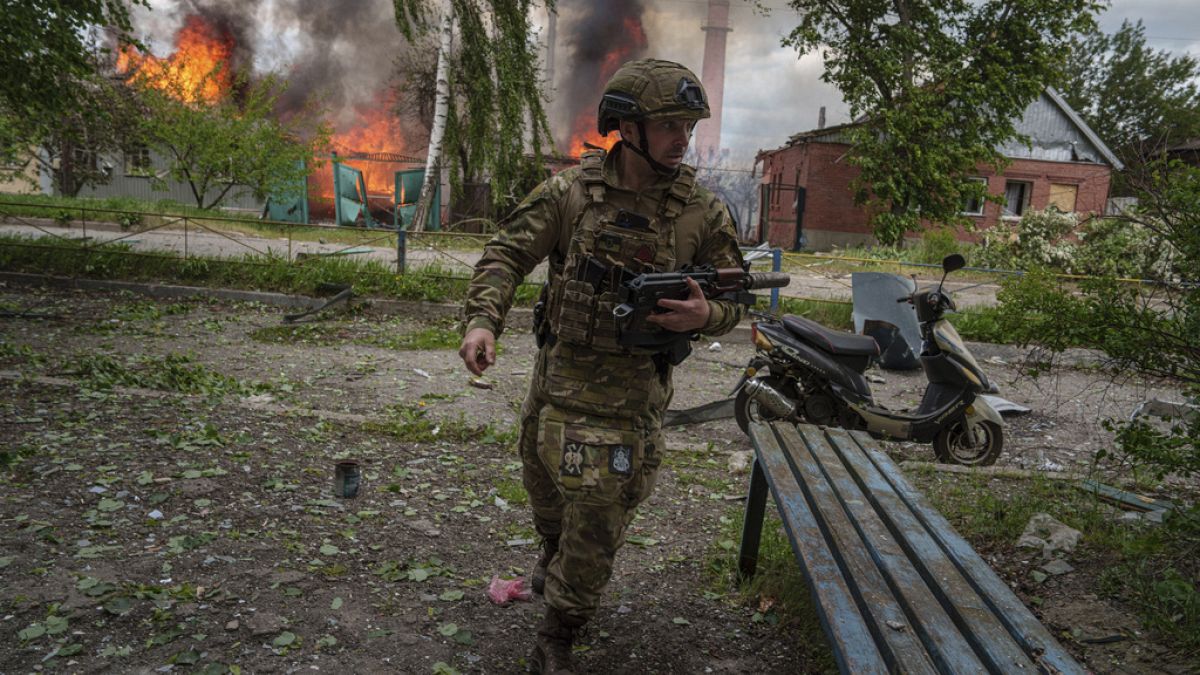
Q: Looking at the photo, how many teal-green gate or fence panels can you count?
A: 3